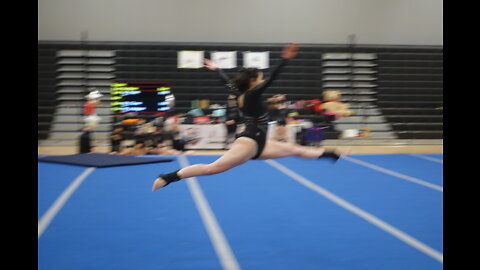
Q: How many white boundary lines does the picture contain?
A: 5